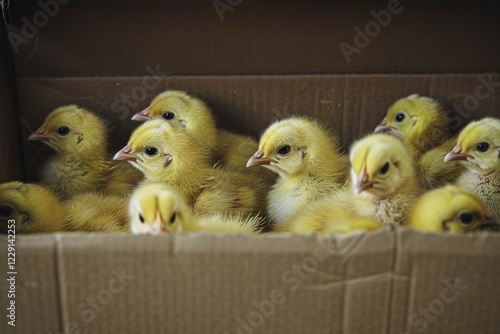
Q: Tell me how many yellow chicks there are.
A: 10